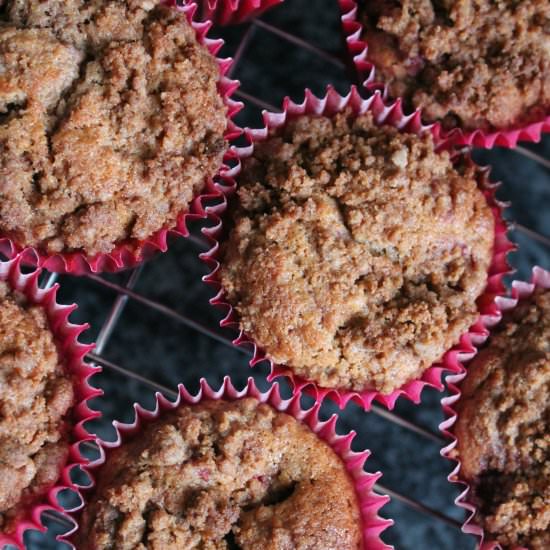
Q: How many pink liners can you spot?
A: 7